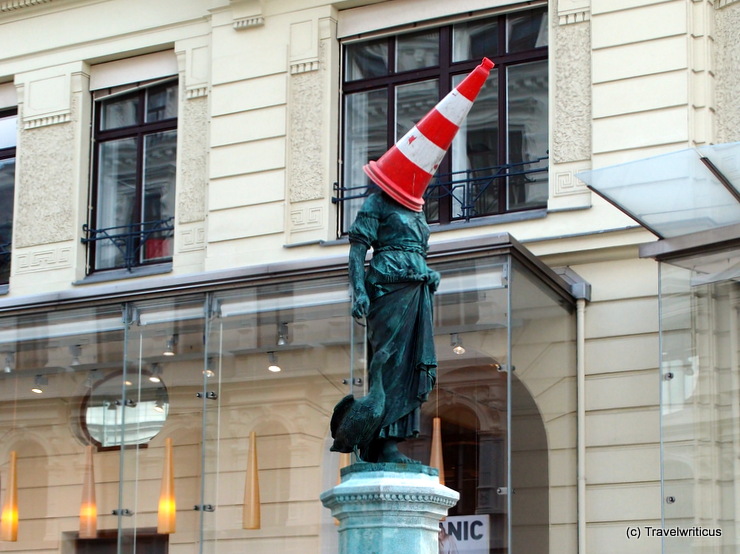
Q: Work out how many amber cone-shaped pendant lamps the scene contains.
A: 6